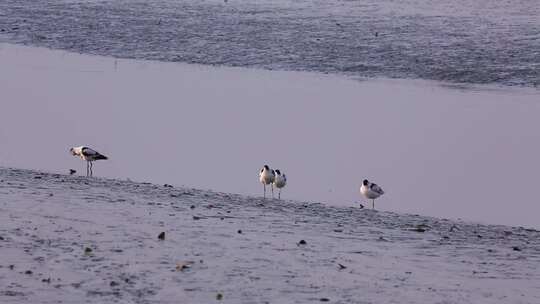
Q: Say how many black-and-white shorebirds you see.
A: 4